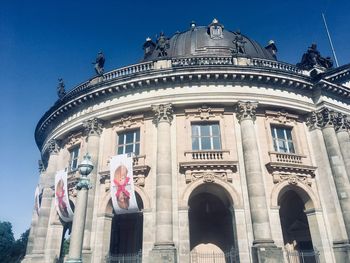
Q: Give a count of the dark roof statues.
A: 5